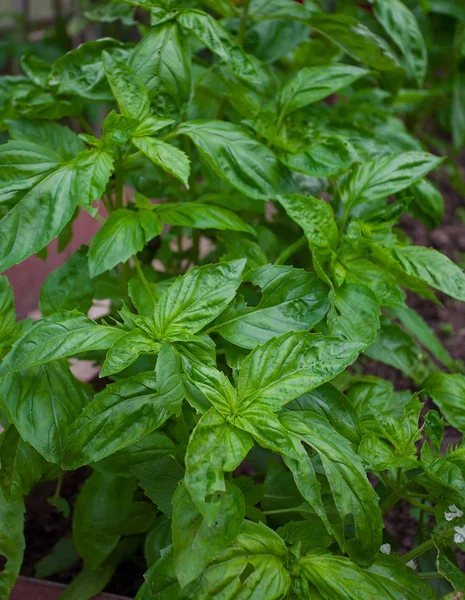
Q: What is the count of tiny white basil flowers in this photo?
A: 4